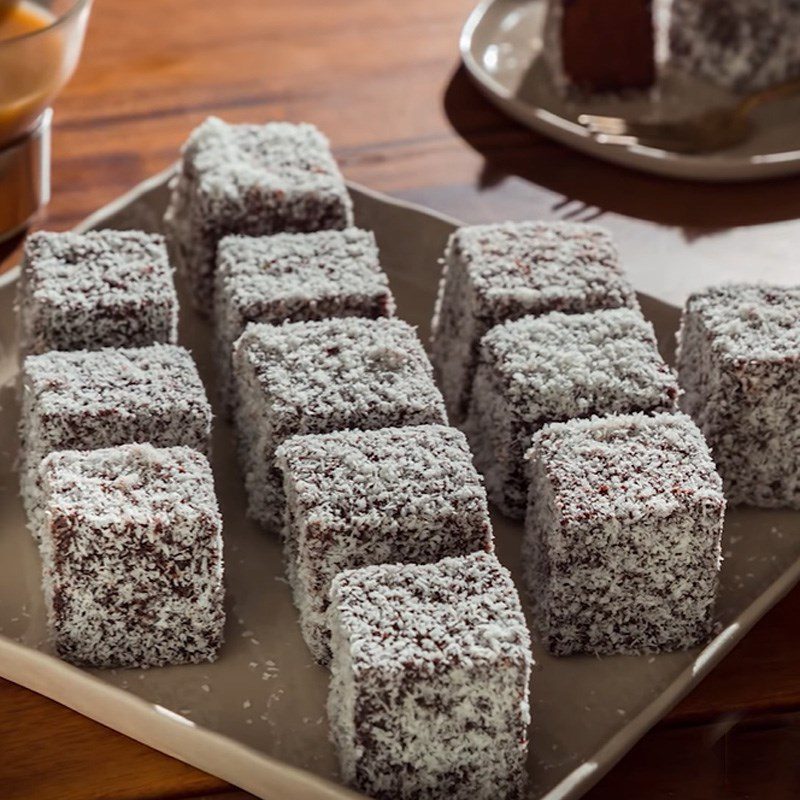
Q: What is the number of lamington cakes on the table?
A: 14